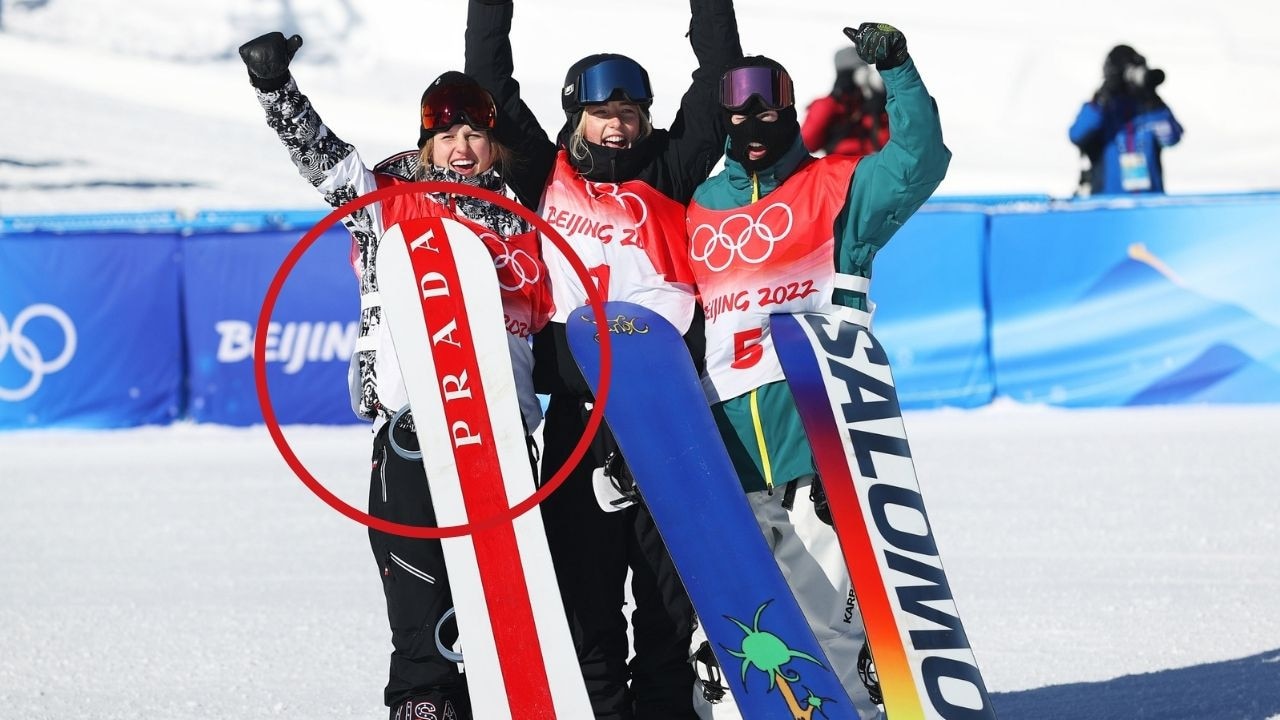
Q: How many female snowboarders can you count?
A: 3